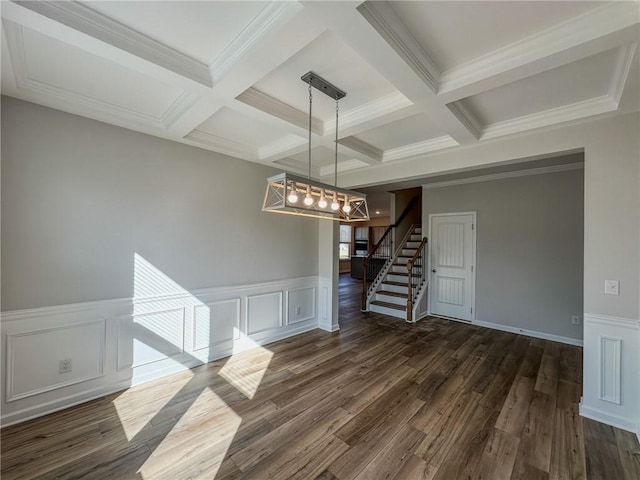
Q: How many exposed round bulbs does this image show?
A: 5